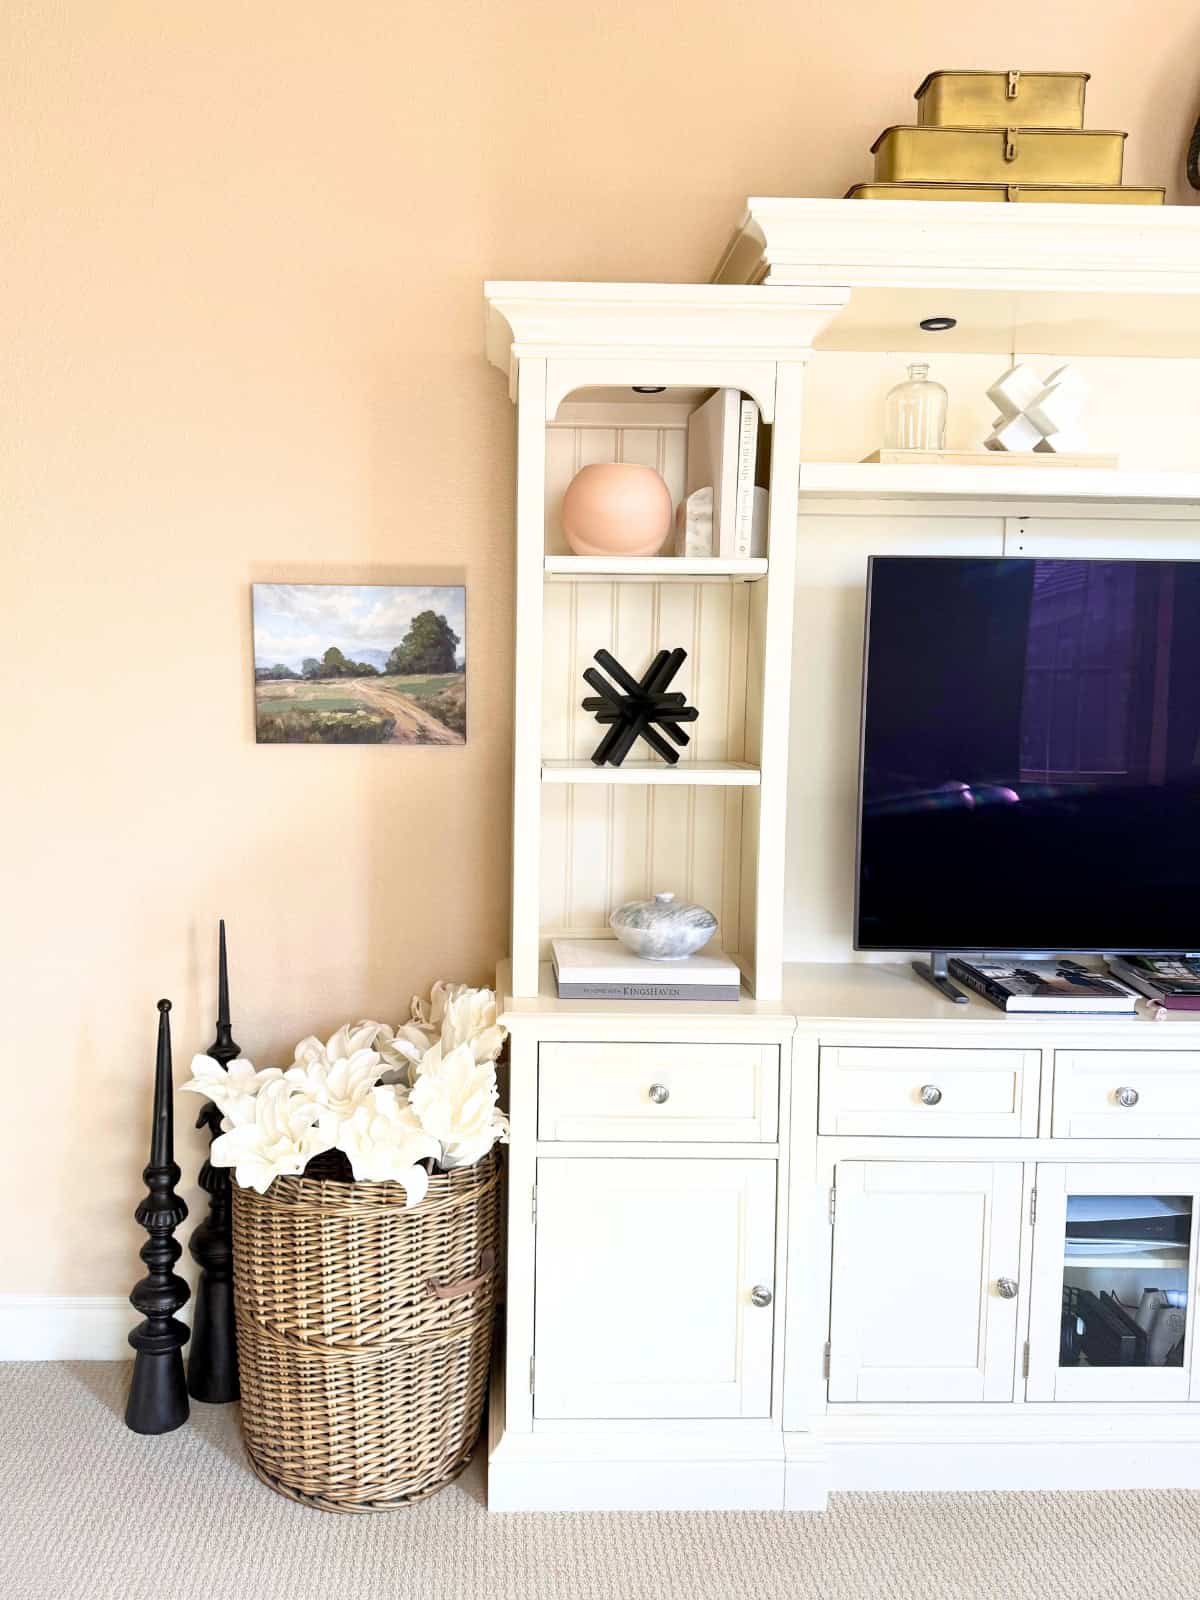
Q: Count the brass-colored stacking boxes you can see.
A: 3